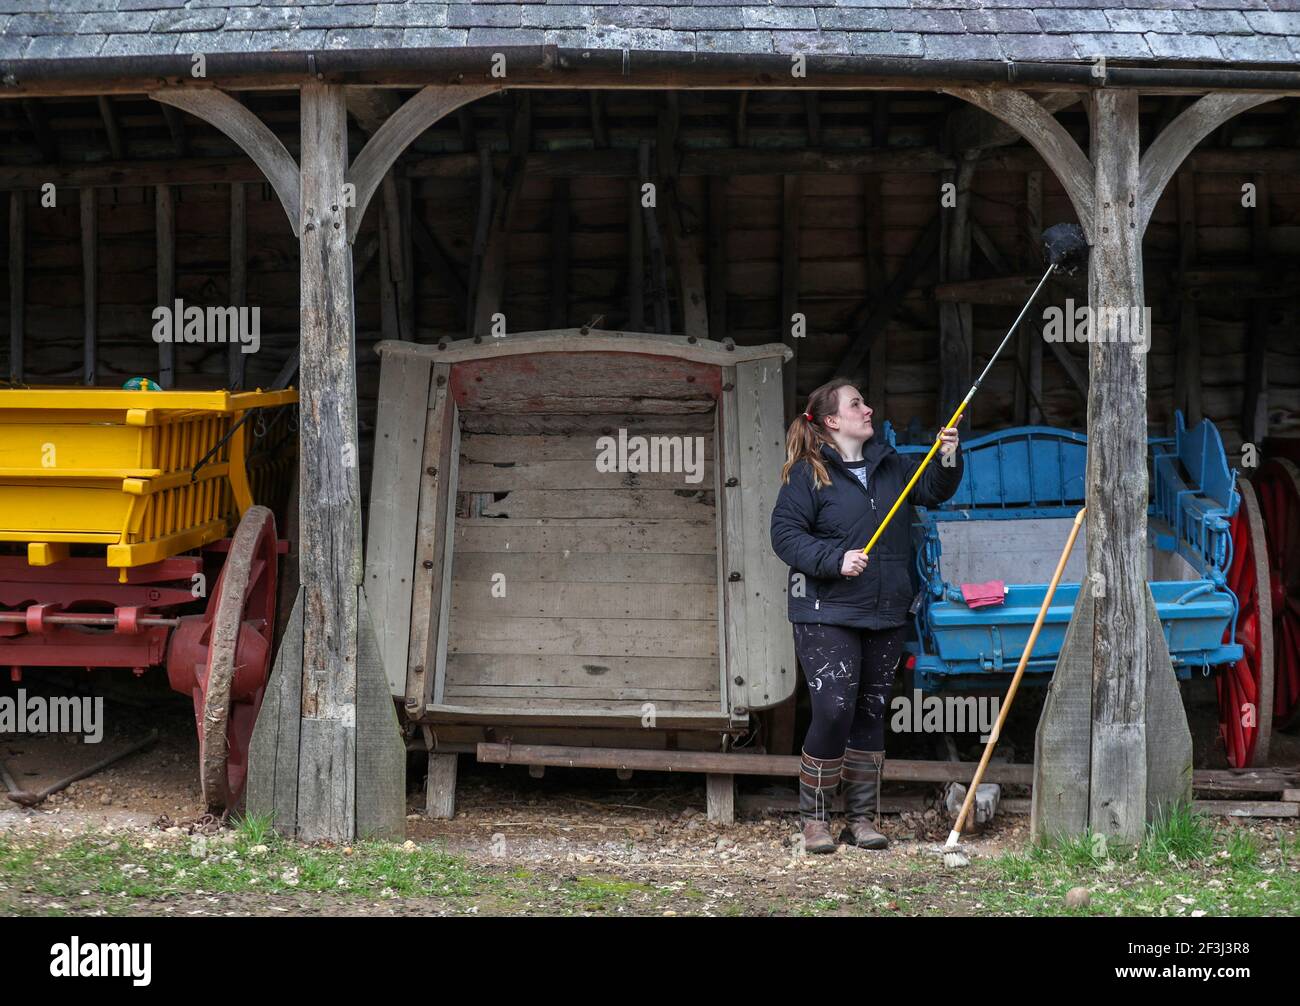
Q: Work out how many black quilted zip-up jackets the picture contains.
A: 1